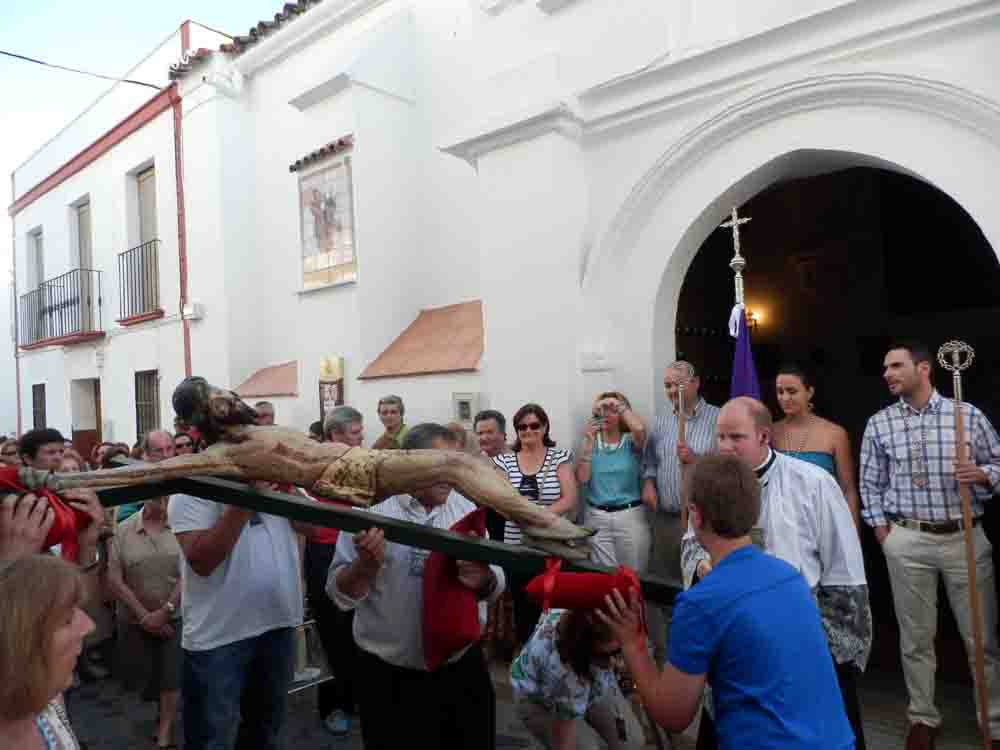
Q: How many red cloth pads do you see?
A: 3